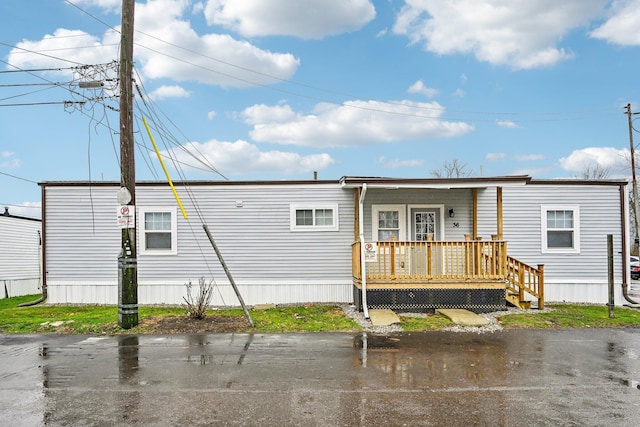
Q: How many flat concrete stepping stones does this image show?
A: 2